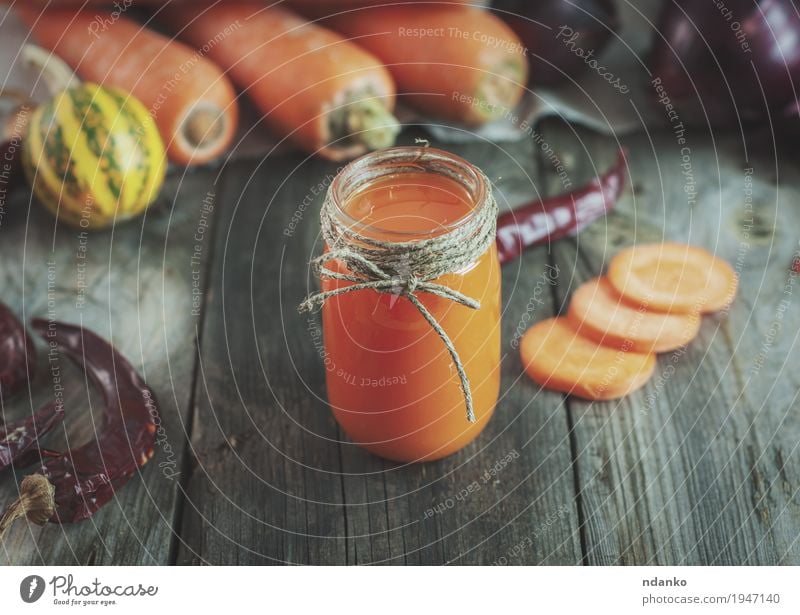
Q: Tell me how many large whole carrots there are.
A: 3